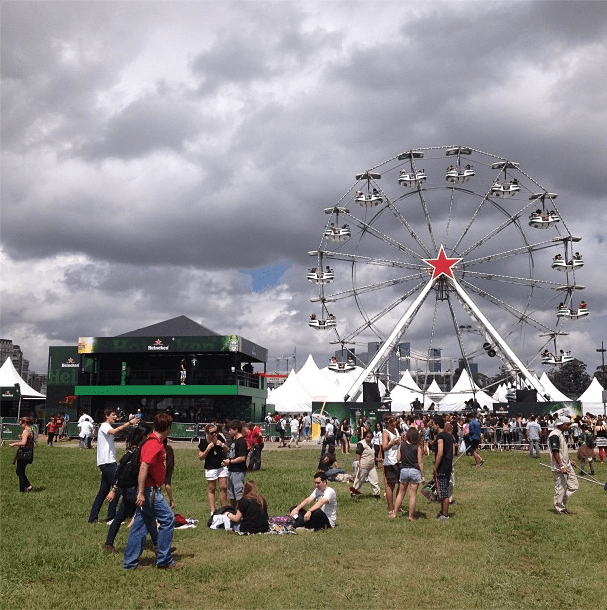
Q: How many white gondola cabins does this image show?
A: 12